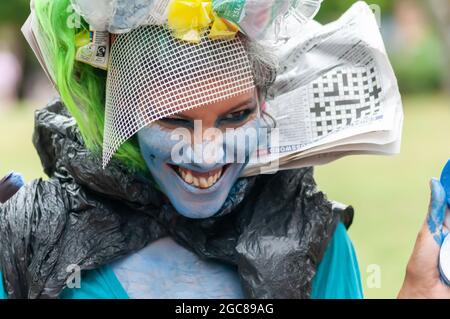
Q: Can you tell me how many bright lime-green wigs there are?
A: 1